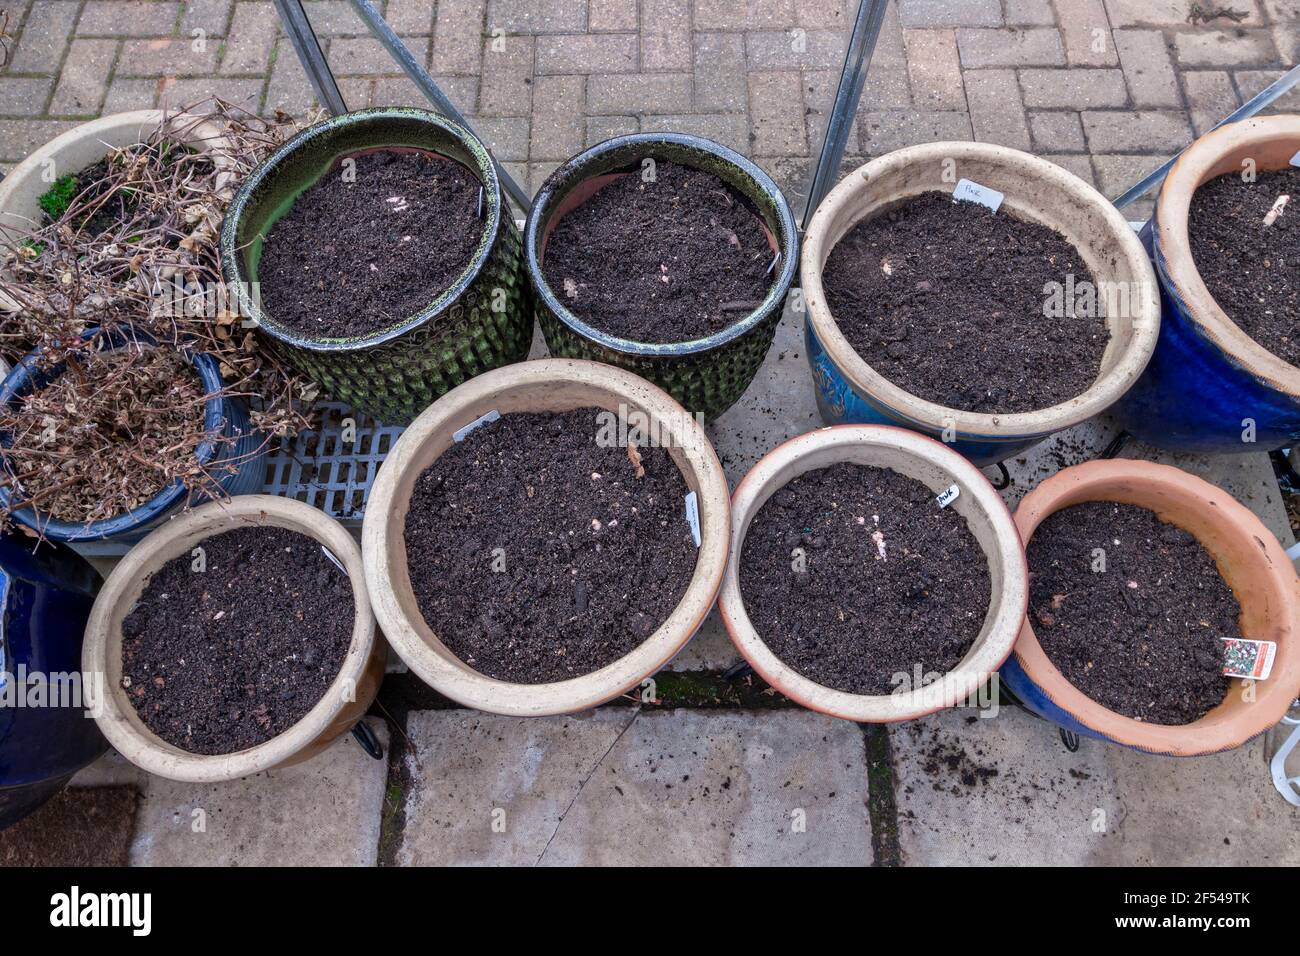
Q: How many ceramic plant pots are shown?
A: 11